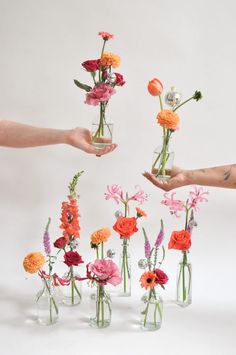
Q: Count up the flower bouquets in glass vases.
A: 8